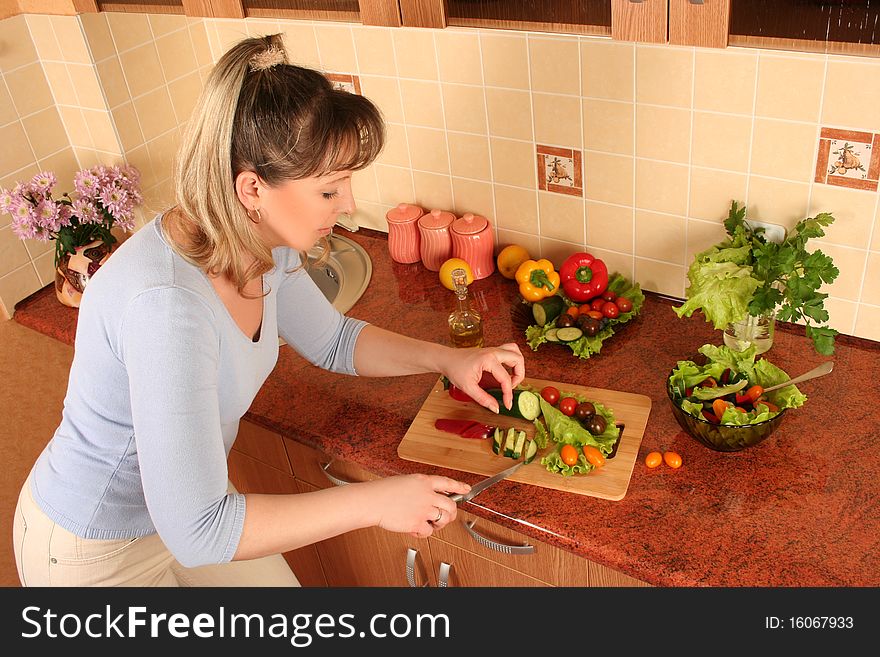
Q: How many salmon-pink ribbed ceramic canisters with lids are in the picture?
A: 3